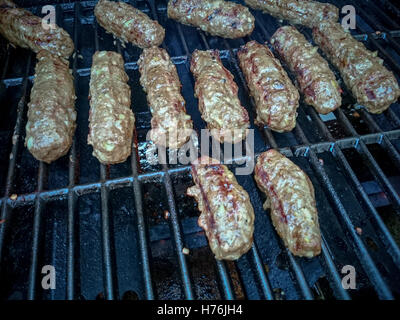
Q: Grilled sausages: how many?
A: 13